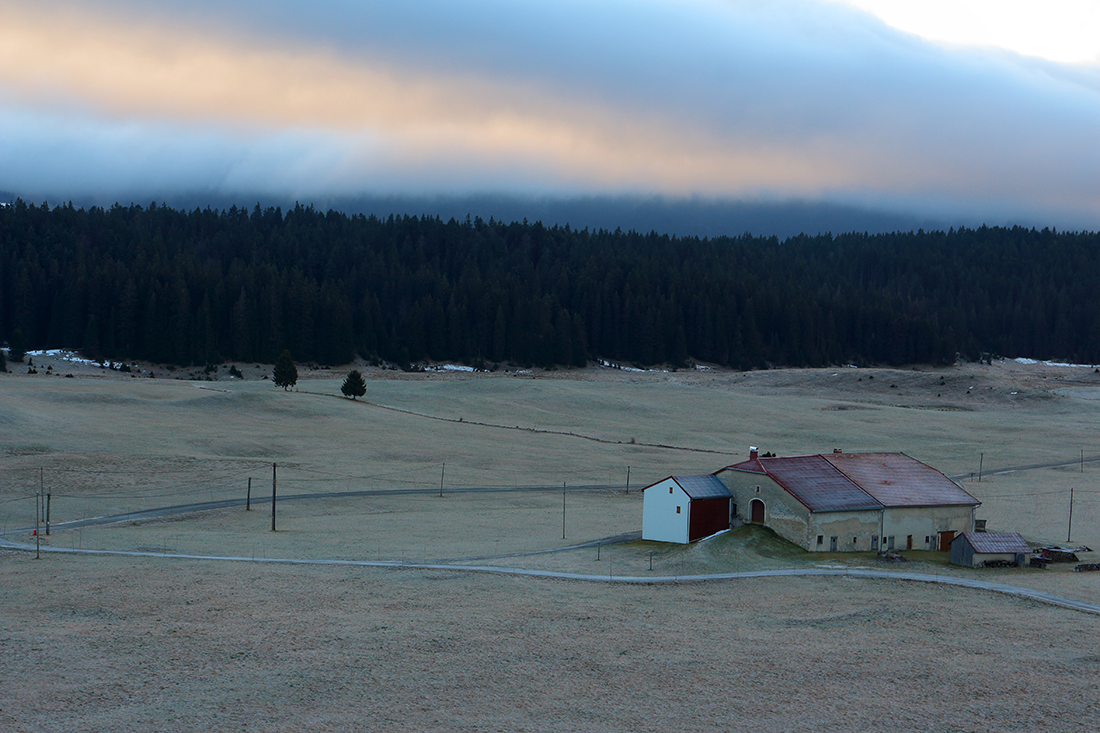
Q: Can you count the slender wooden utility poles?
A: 11